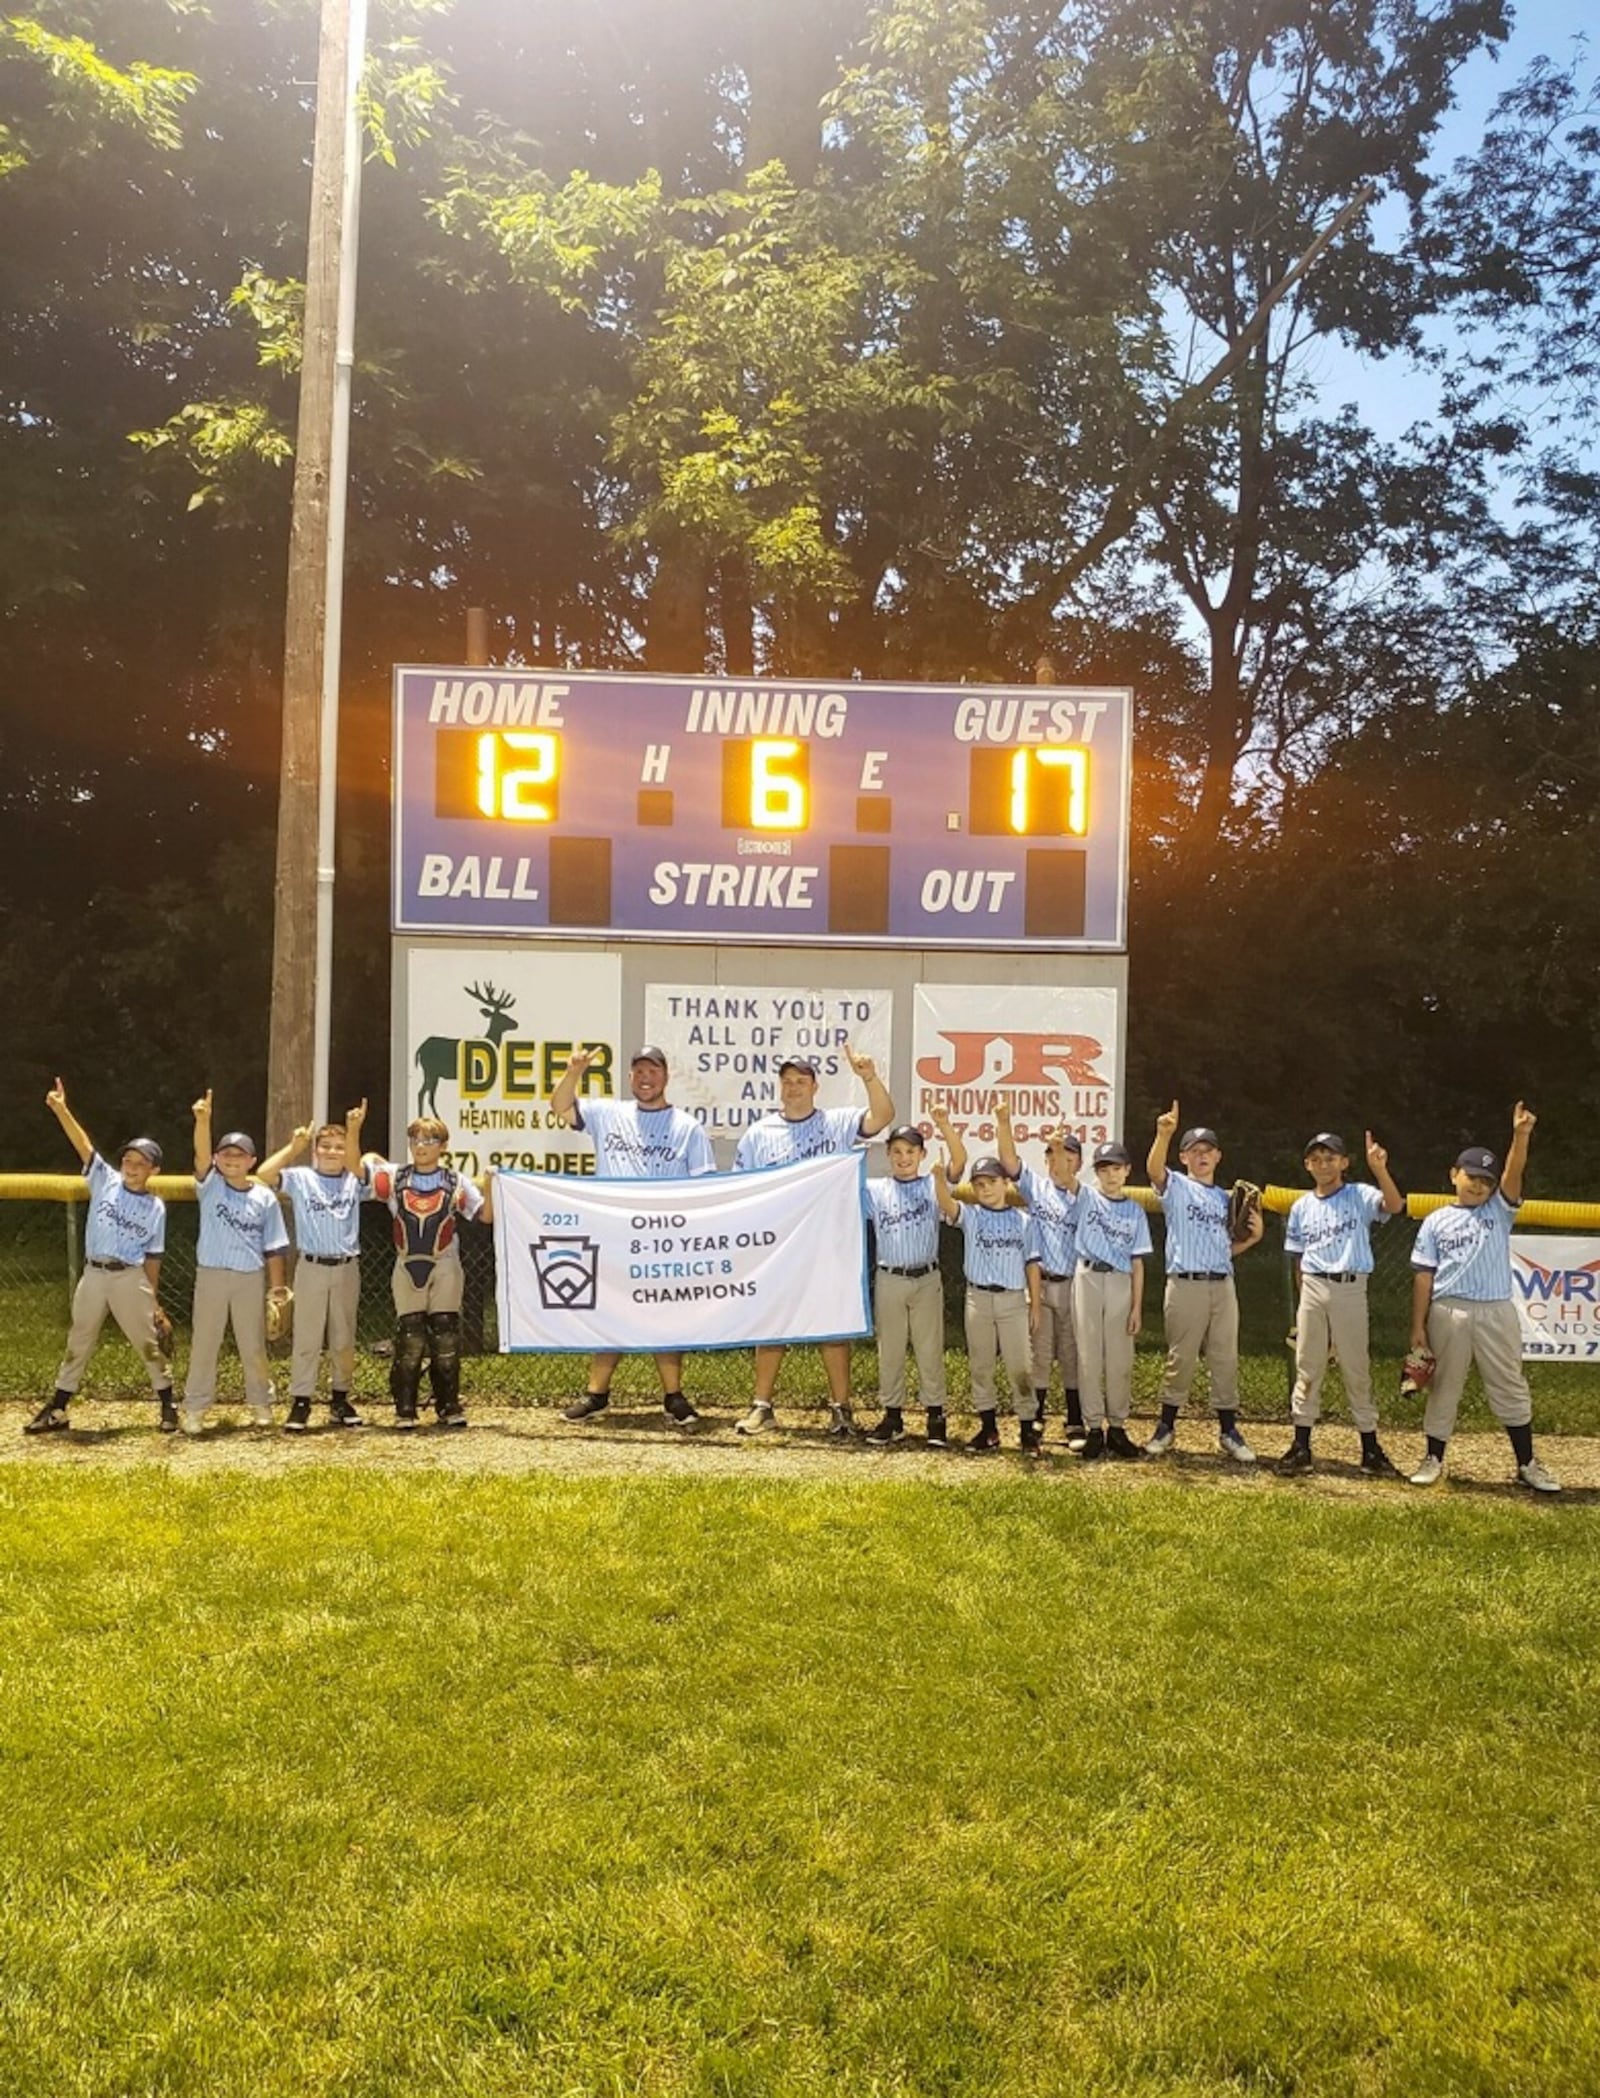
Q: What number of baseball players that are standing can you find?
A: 11